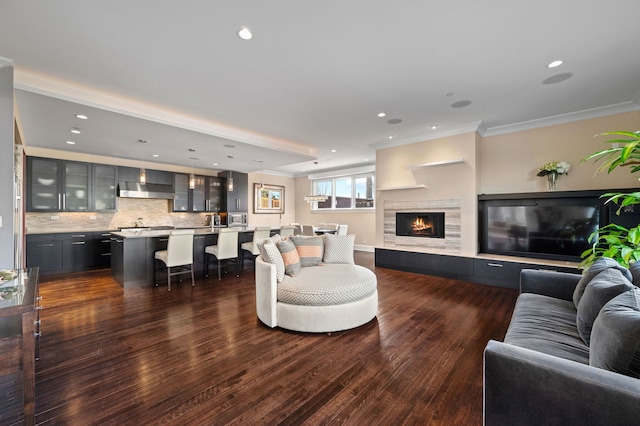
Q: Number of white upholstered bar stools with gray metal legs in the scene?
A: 4